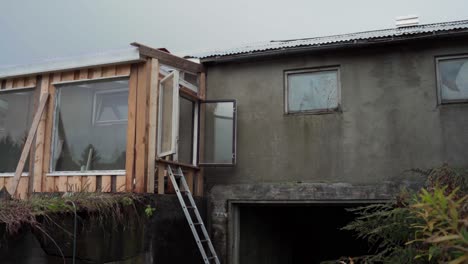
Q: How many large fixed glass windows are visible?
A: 2